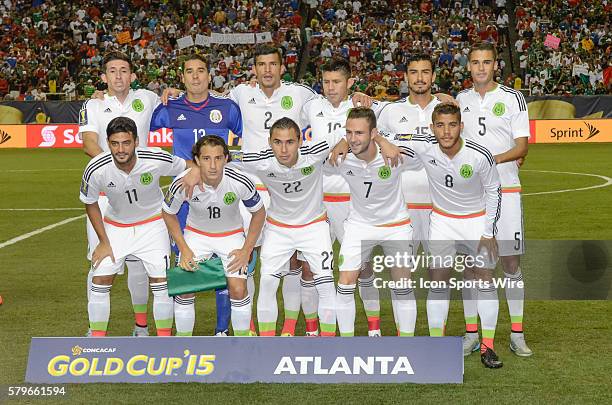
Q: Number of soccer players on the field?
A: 11